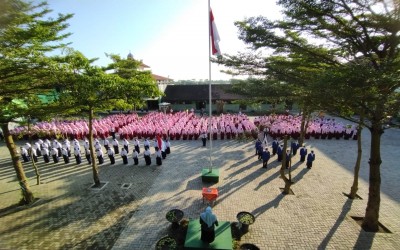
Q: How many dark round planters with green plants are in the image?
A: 4